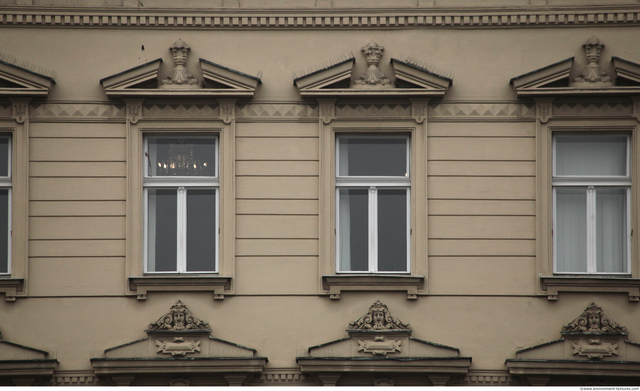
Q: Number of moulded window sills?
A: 4